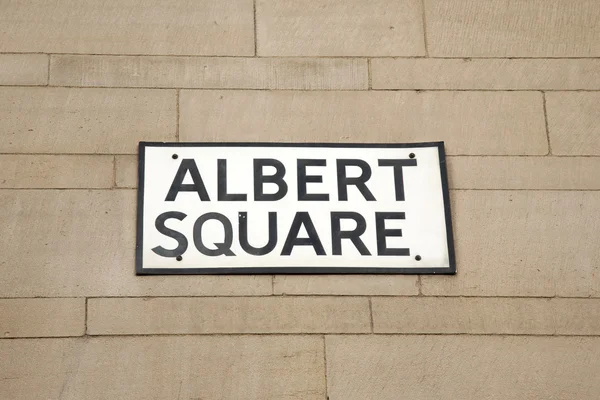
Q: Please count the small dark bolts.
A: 4